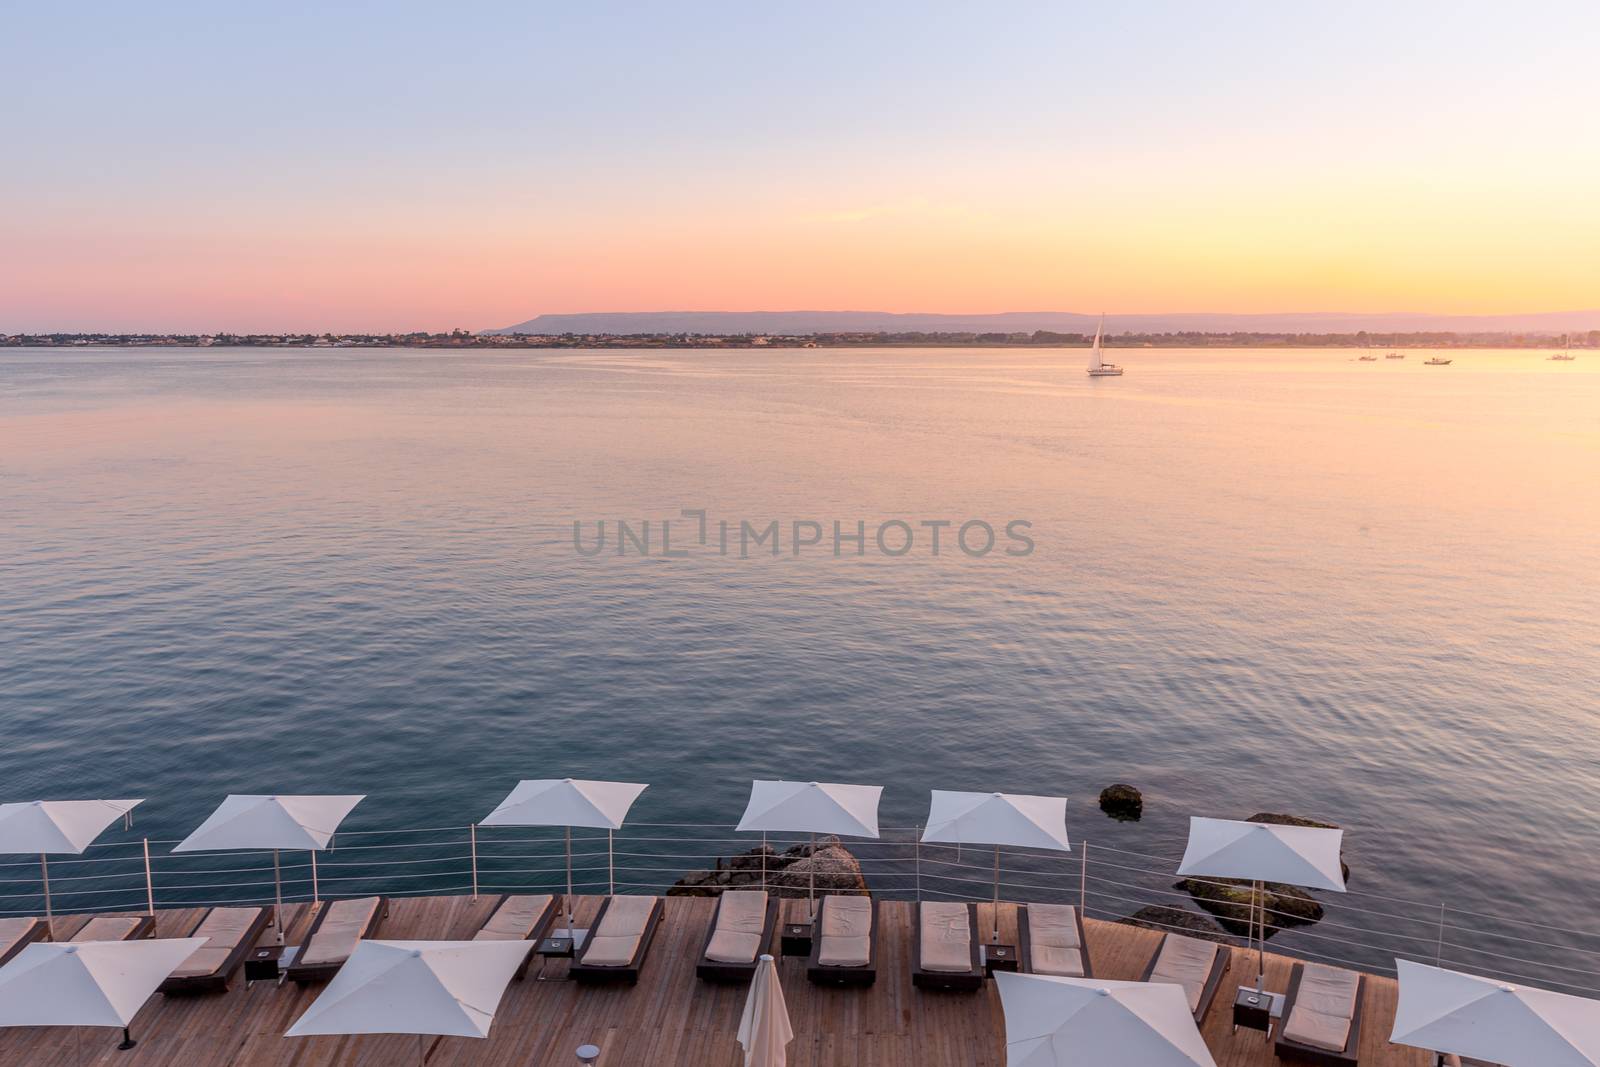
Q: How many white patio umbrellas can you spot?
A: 11